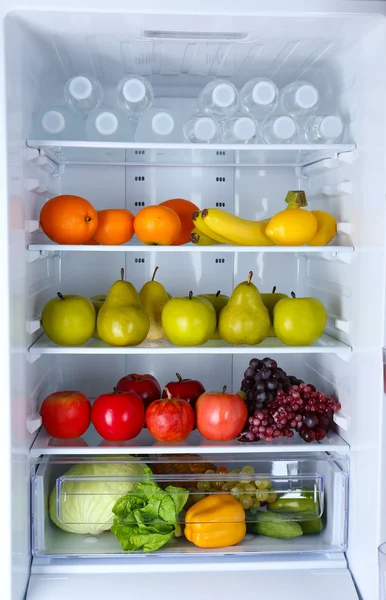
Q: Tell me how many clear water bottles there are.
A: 12